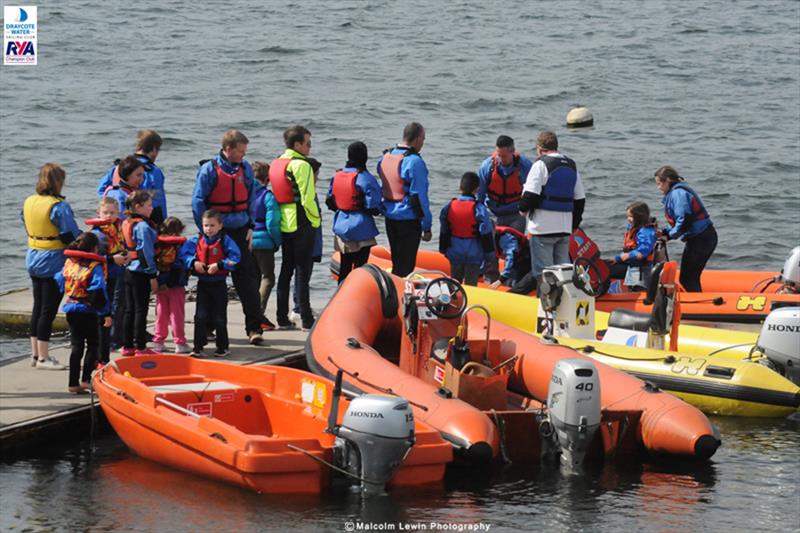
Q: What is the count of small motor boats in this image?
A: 4